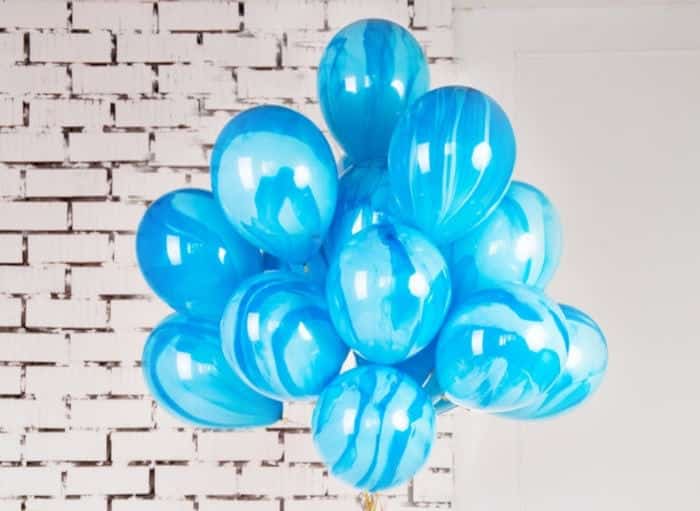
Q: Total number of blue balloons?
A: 12